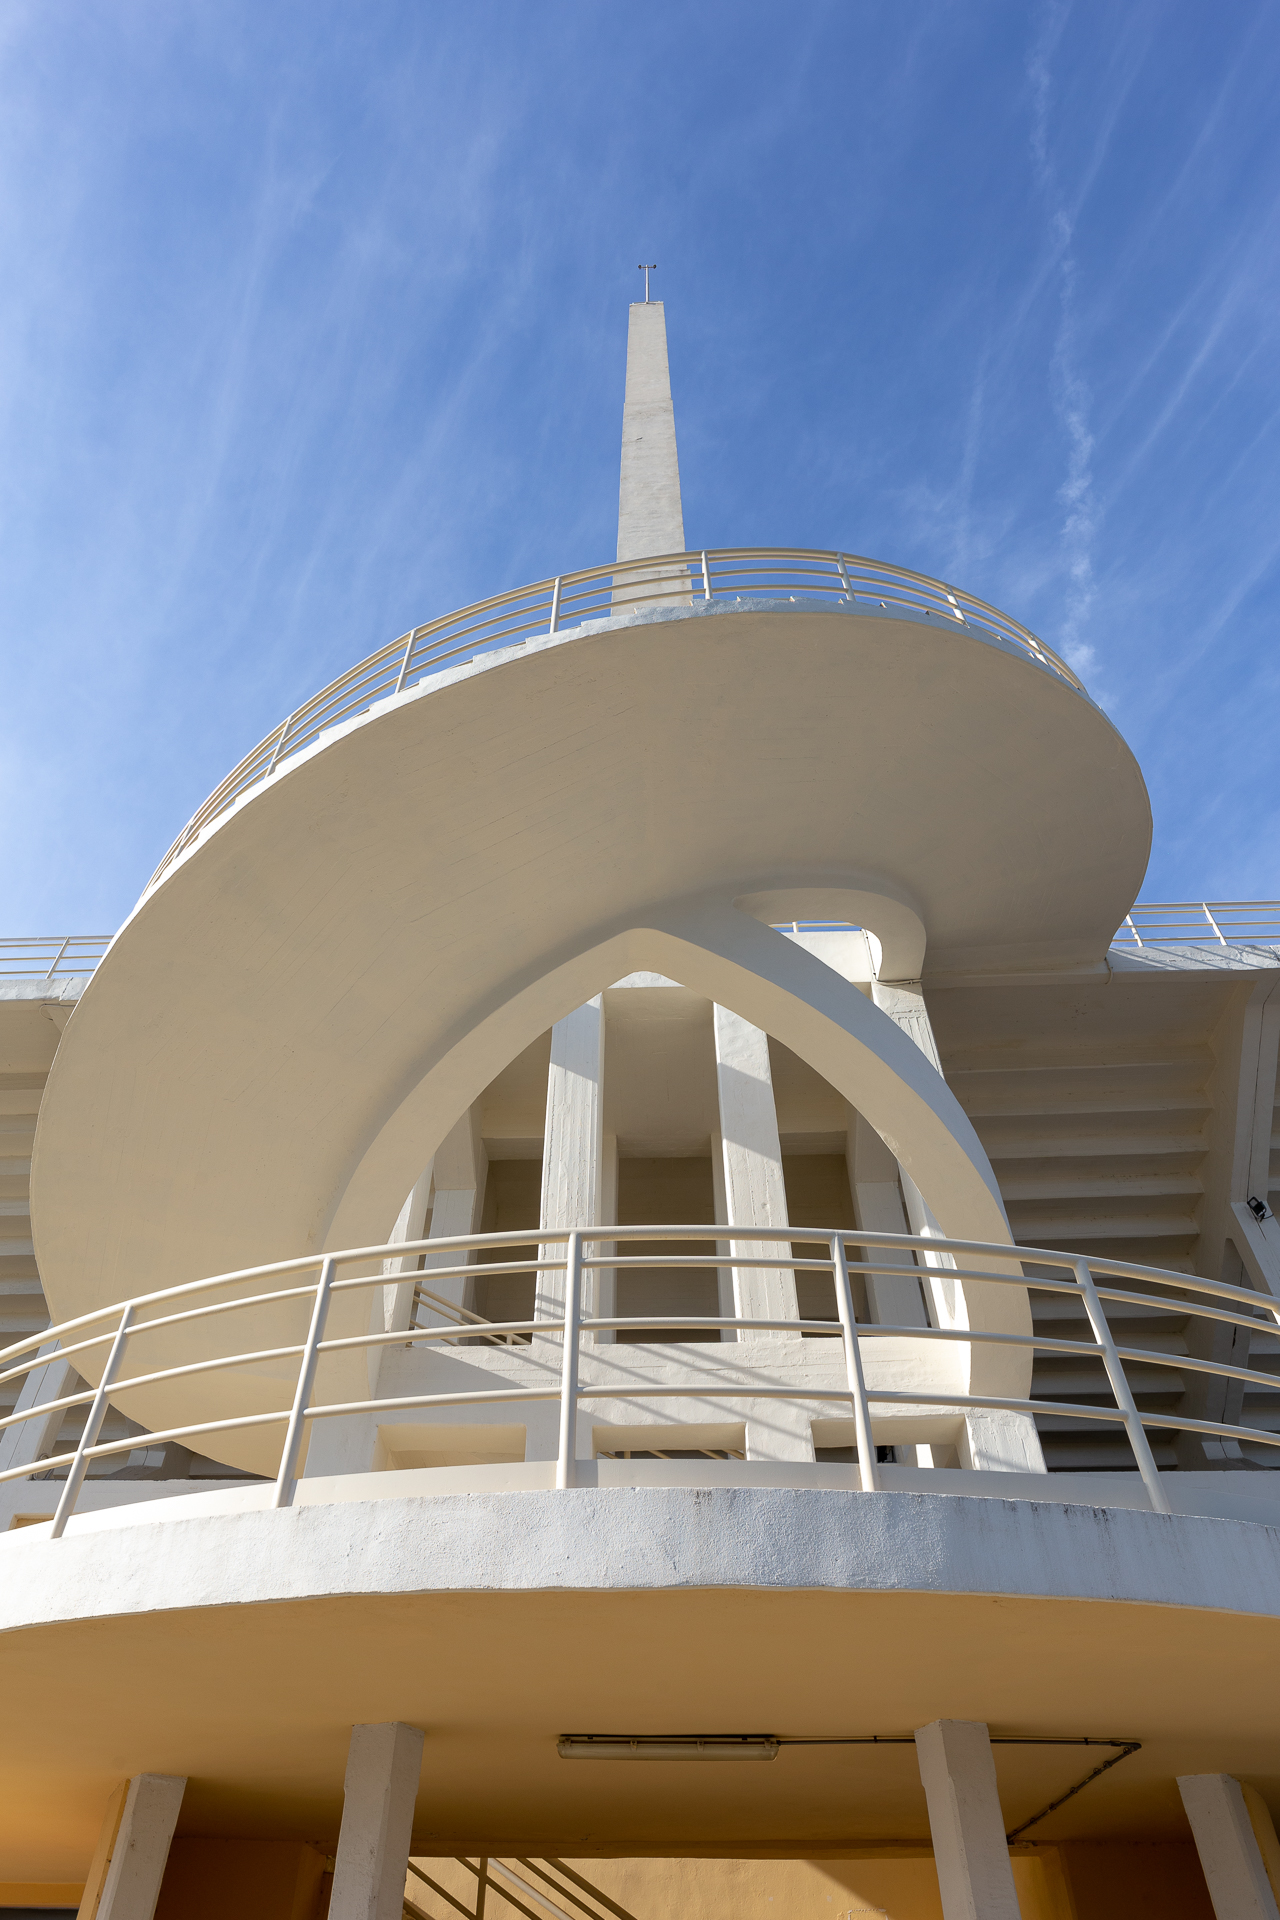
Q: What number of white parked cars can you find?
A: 0